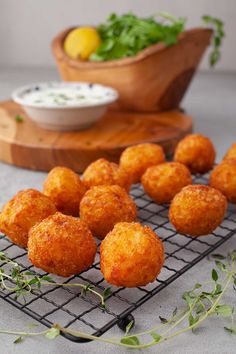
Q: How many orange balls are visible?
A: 12